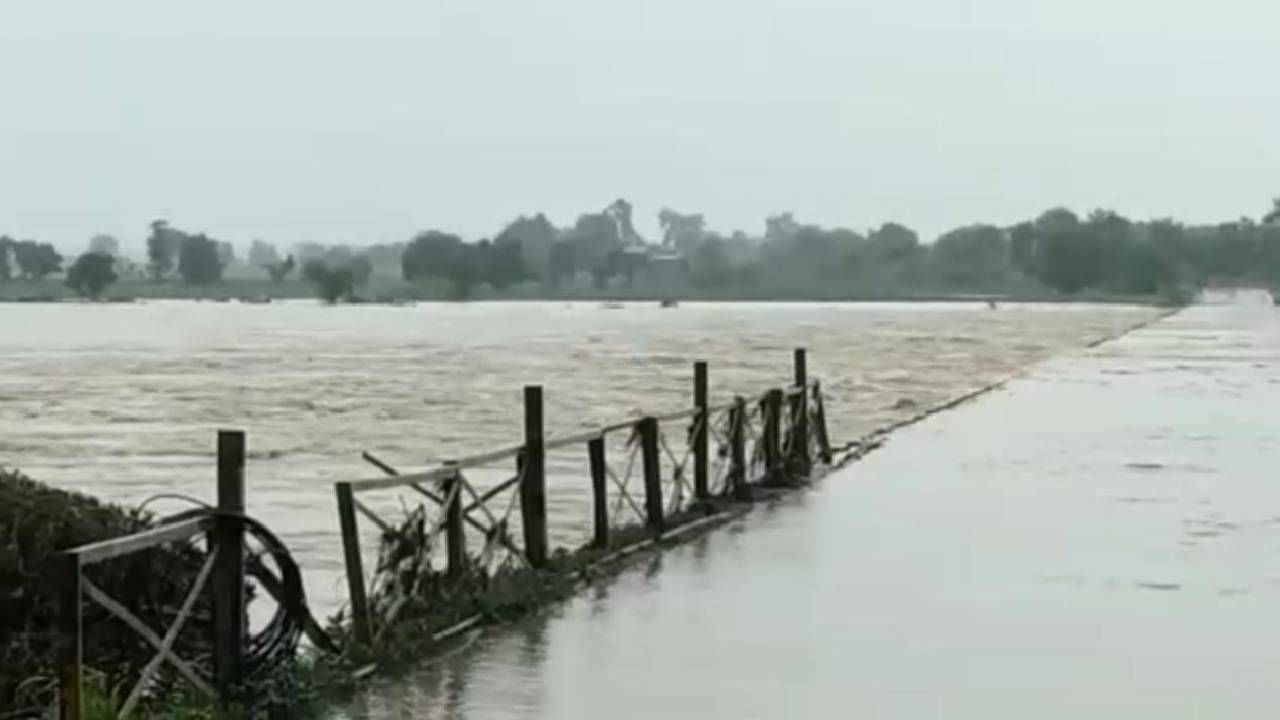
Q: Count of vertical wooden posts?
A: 12